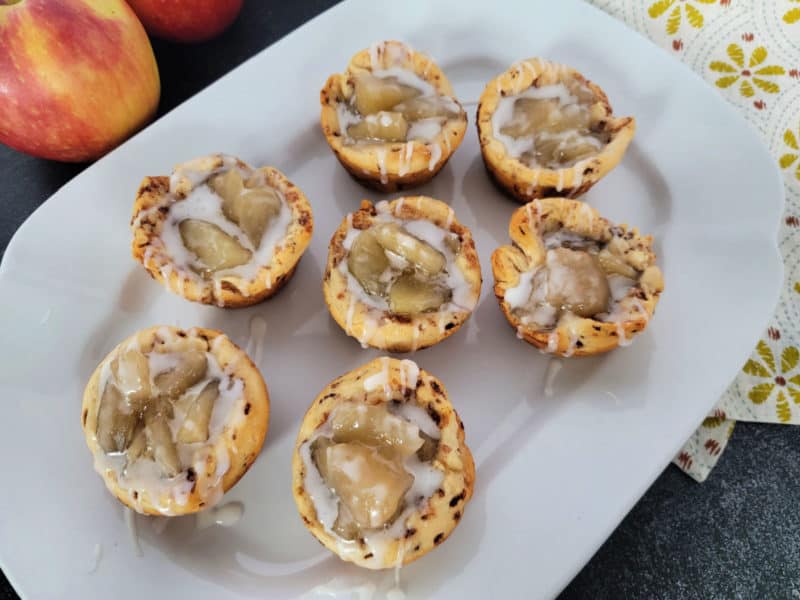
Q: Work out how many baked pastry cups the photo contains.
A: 7